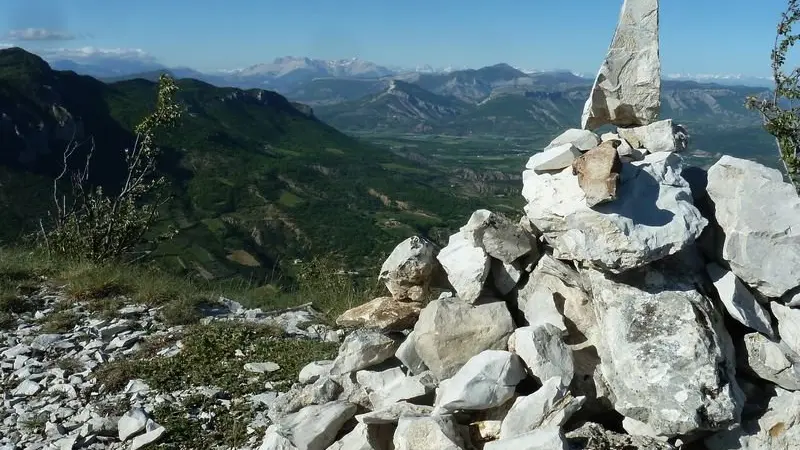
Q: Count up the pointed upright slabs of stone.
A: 1